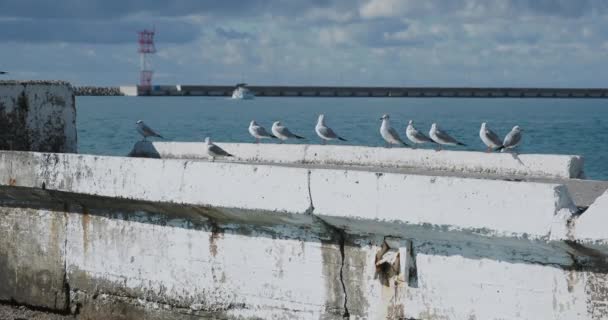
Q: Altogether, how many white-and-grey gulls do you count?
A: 10